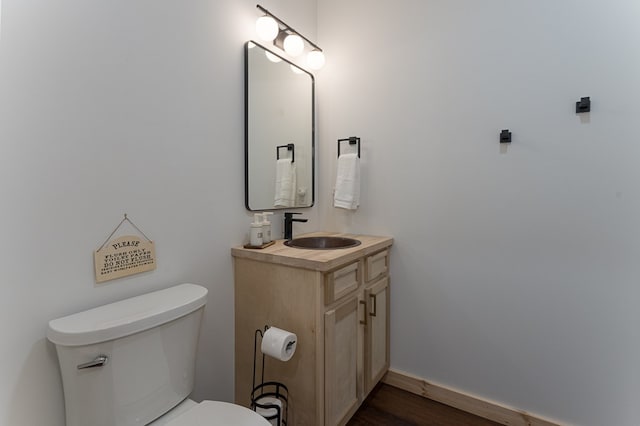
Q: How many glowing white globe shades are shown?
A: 3